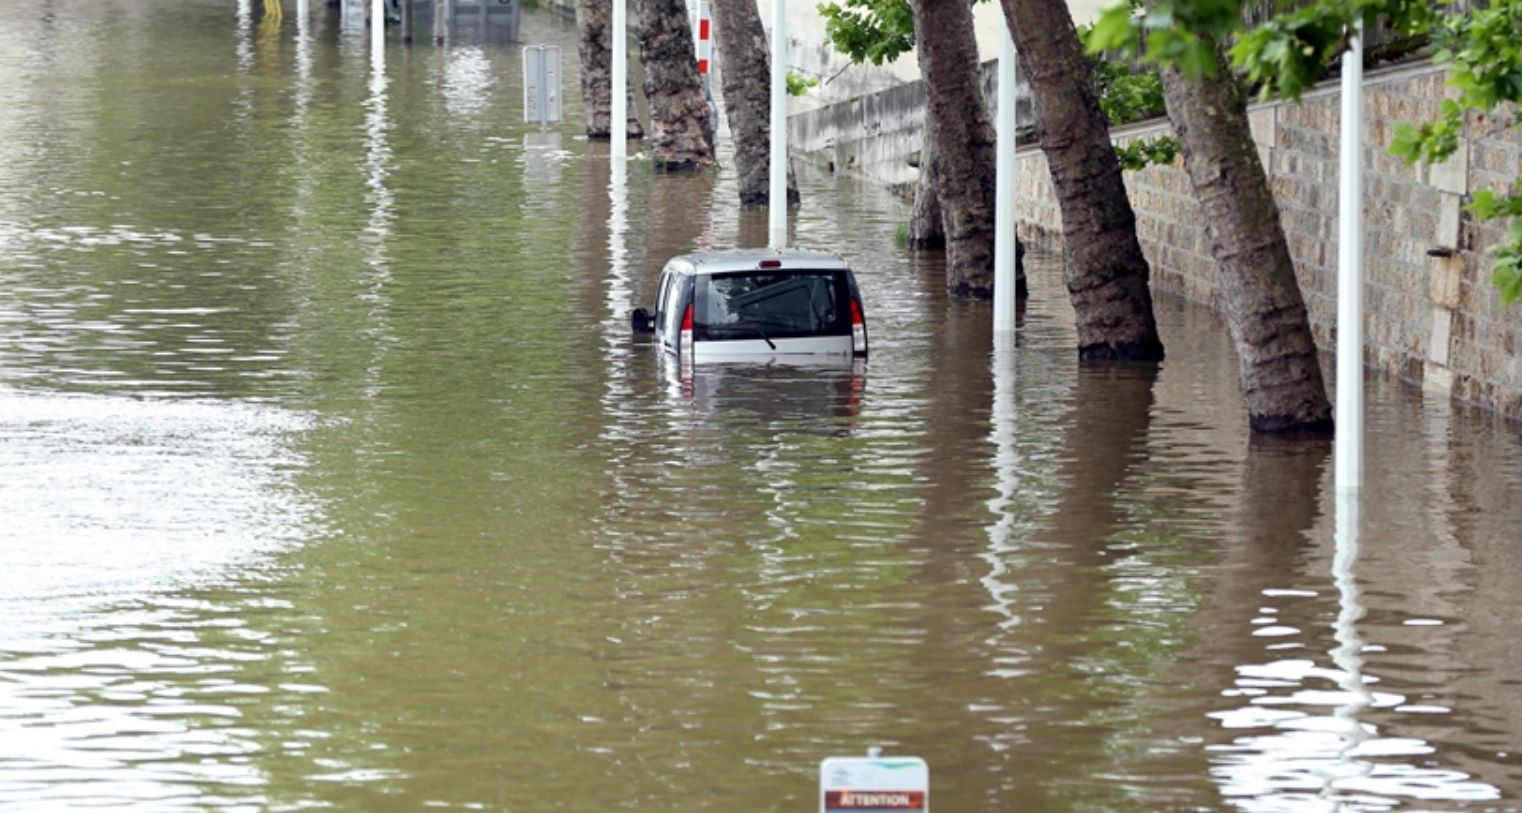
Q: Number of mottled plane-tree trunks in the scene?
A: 7